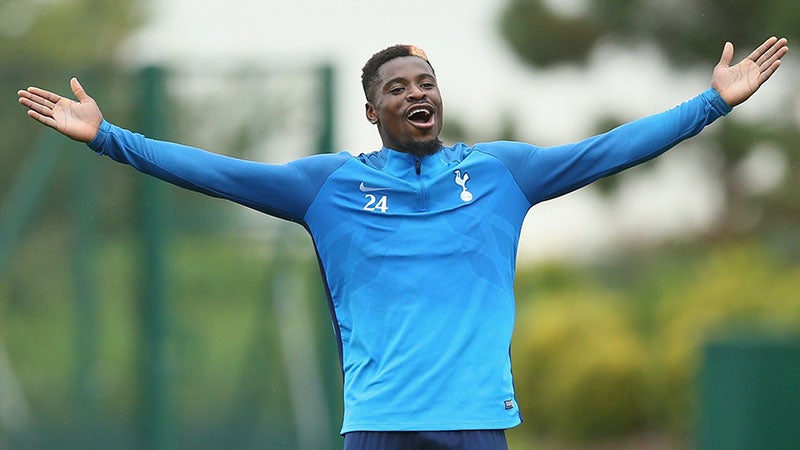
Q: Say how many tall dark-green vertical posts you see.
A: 2